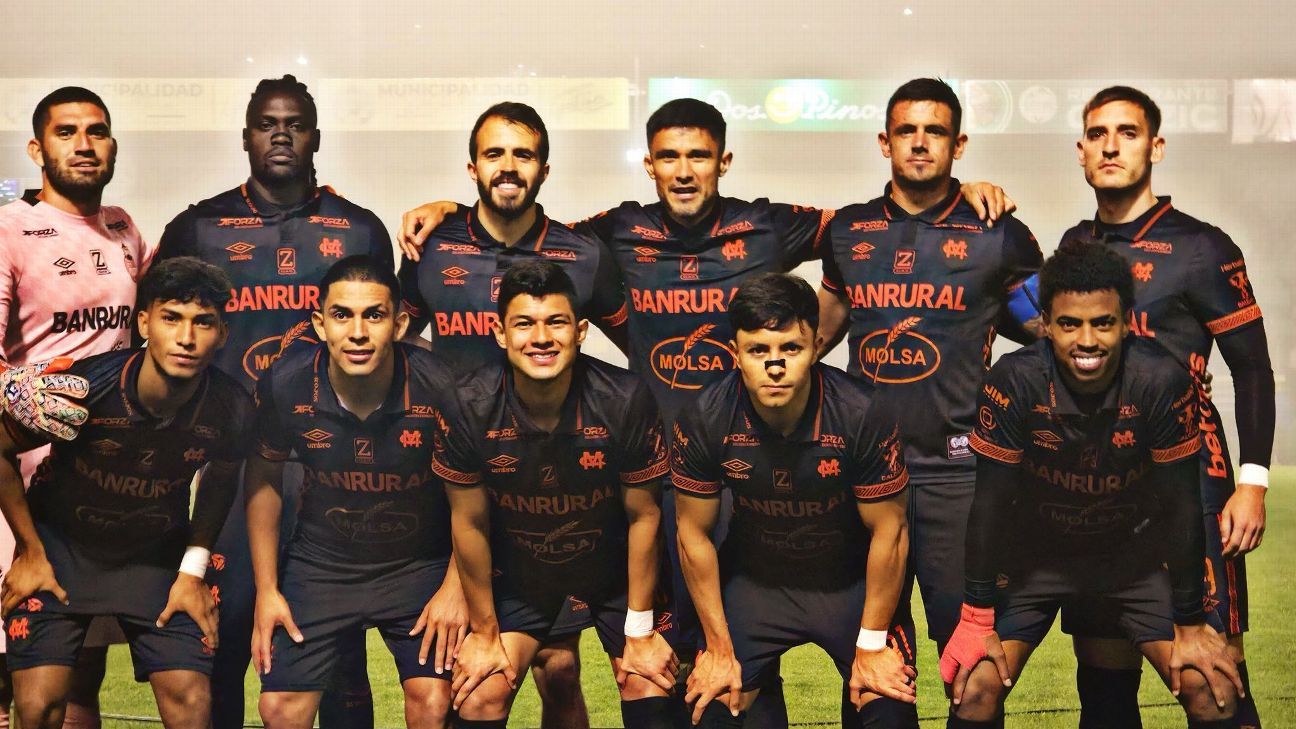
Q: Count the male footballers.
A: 11